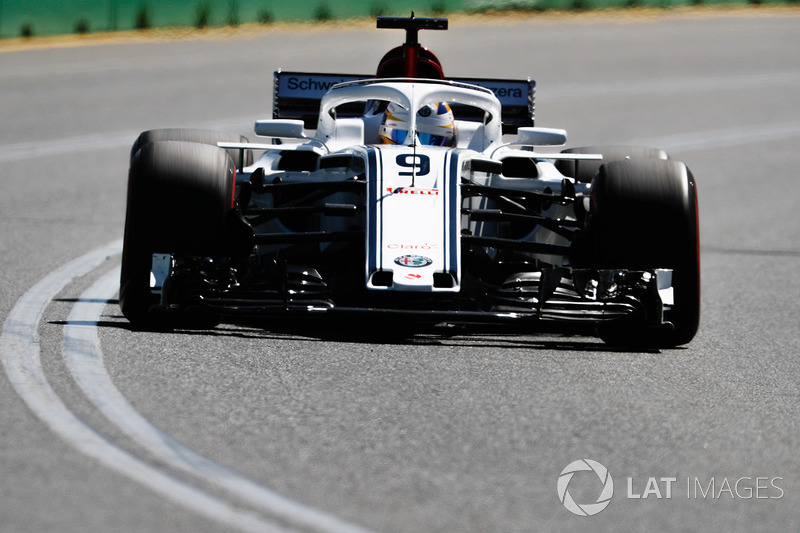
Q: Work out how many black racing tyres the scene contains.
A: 4